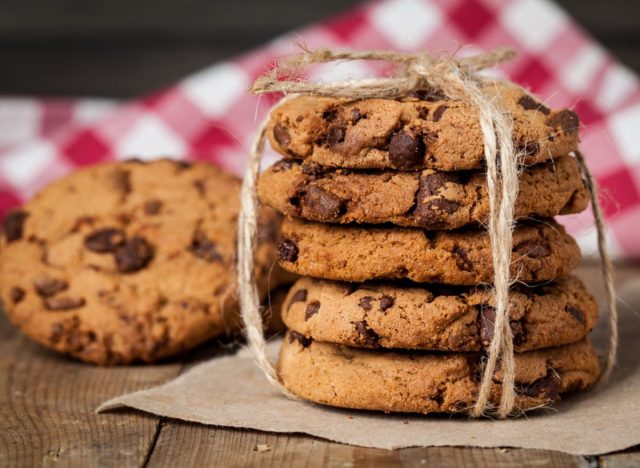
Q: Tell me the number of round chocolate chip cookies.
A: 6